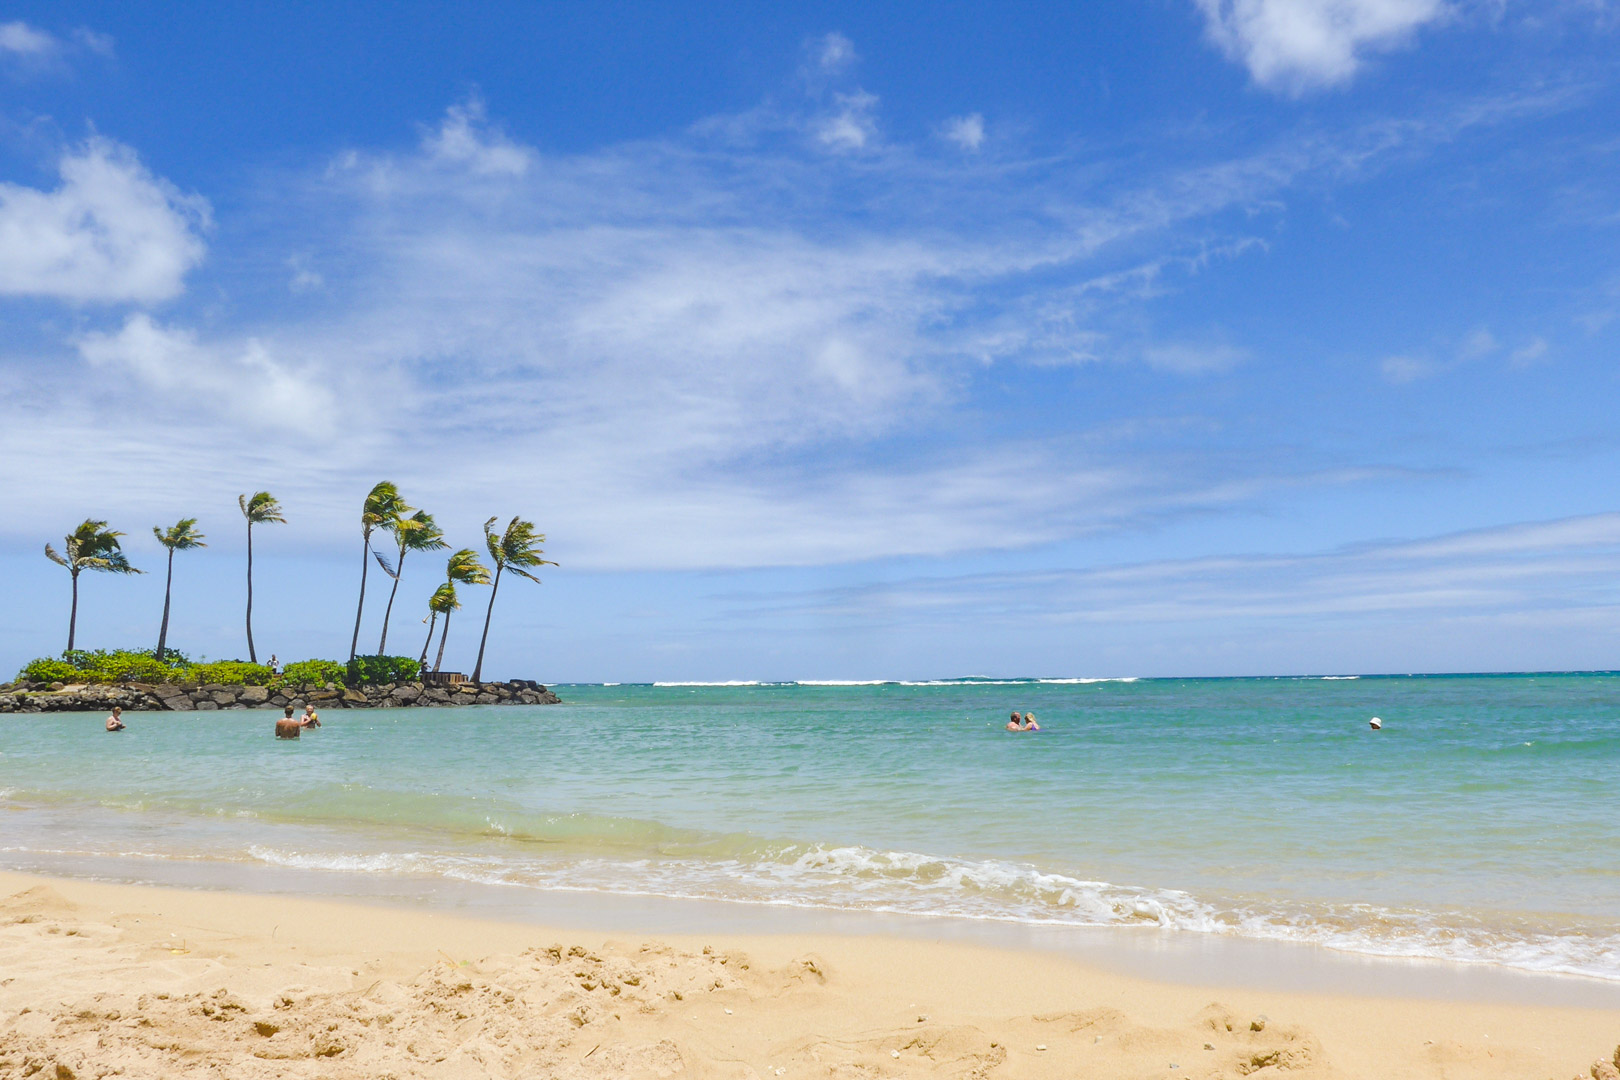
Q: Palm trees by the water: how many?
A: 8